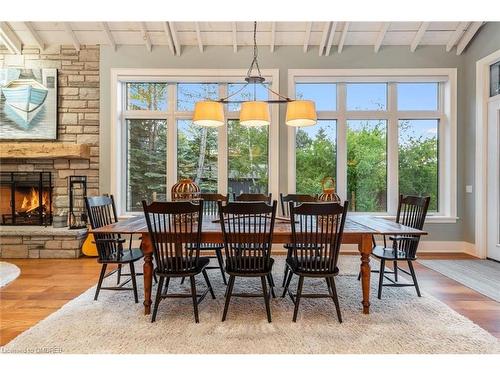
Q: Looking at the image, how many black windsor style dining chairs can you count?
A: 8